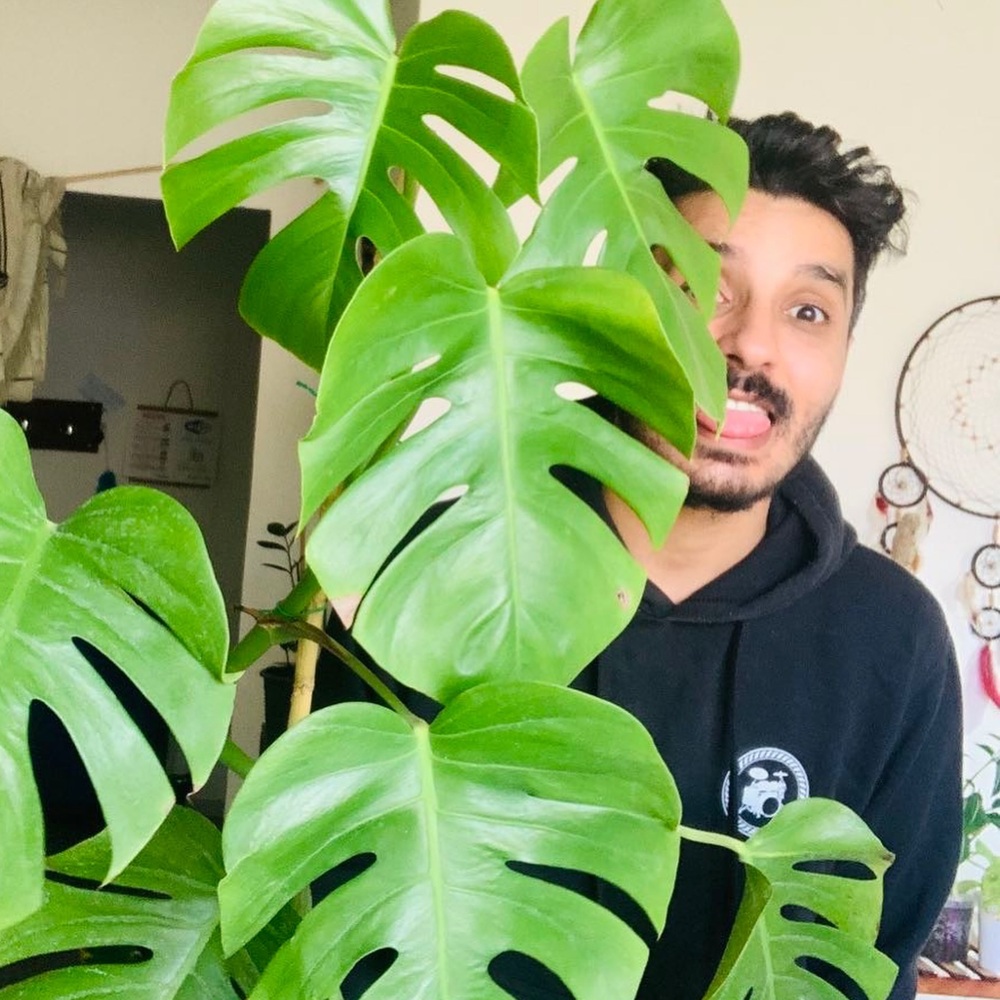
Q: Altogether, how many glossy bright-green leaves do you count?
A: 7